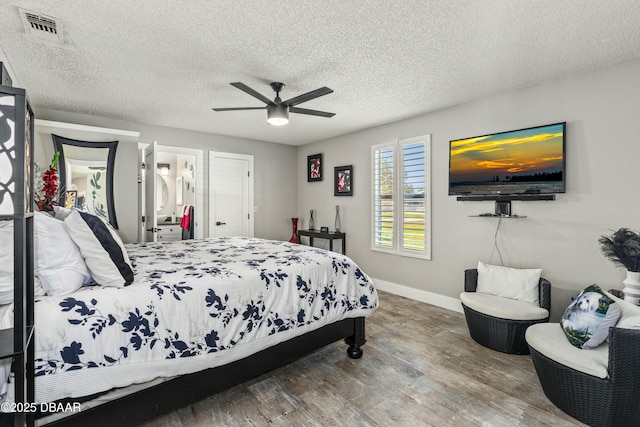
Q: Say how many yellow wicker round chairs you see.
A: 0